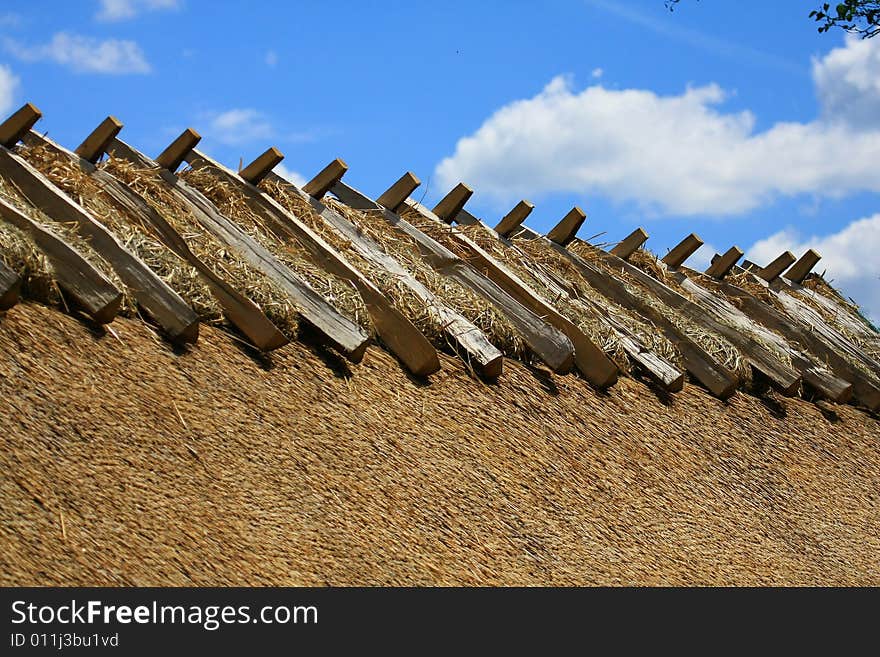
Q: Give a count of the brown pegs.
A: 14